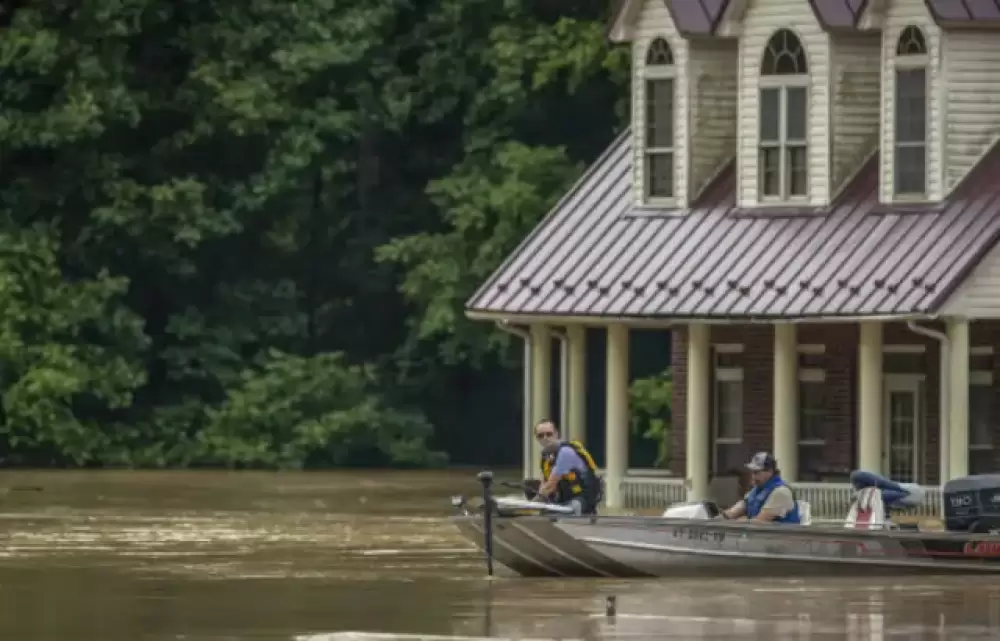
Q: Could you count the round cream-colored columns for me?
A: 7